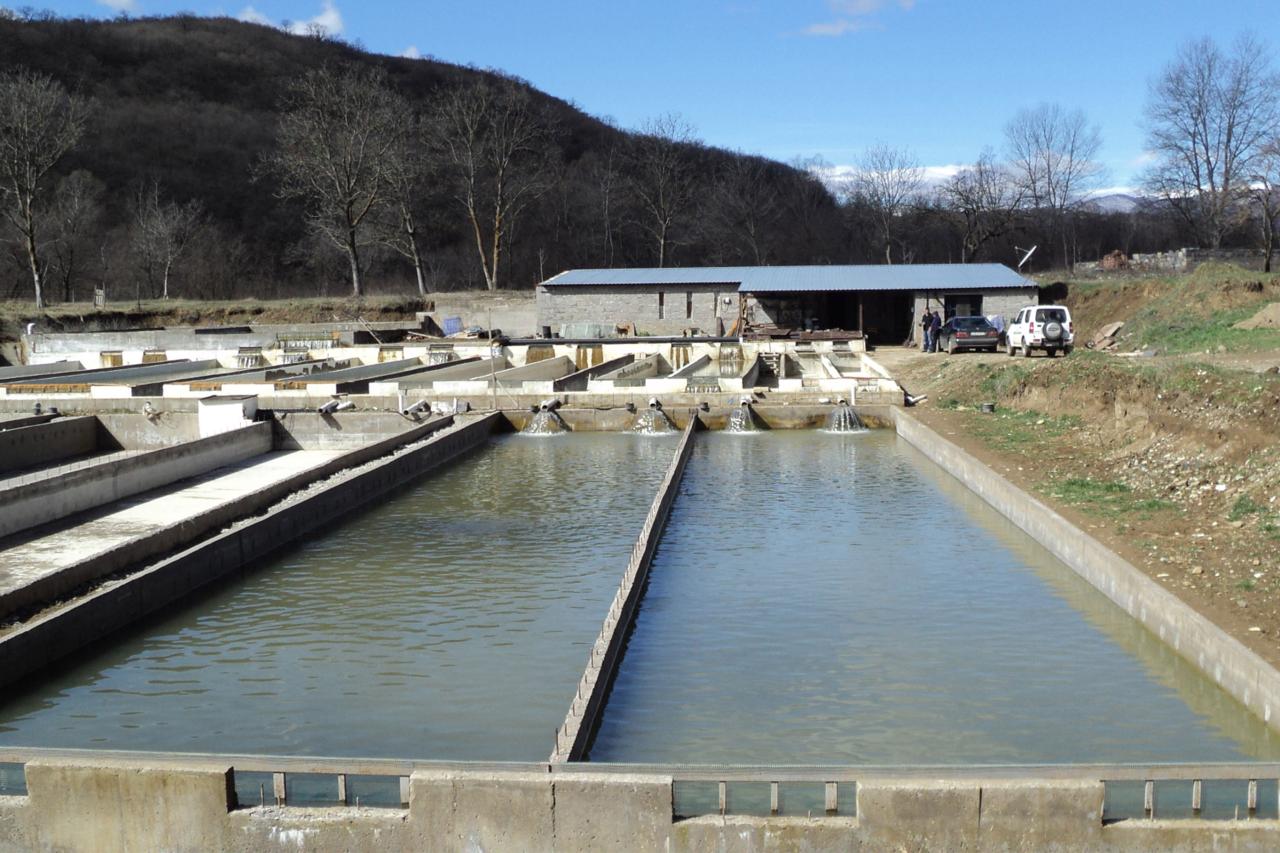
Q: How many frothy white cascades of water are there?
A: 4